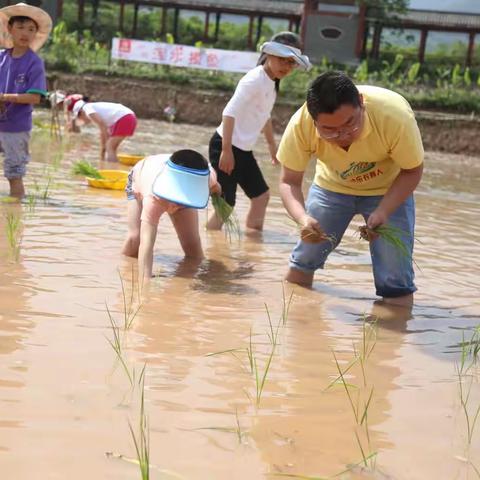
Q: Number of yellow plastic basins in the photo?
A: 2